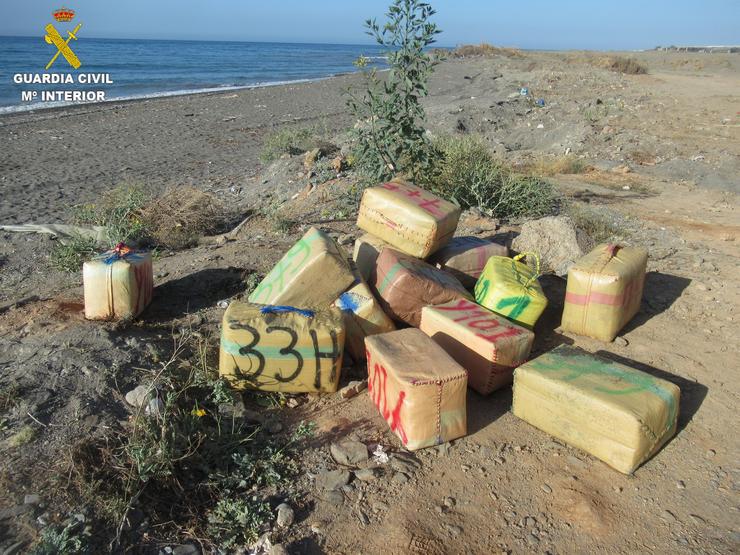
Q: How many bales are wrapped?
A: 13